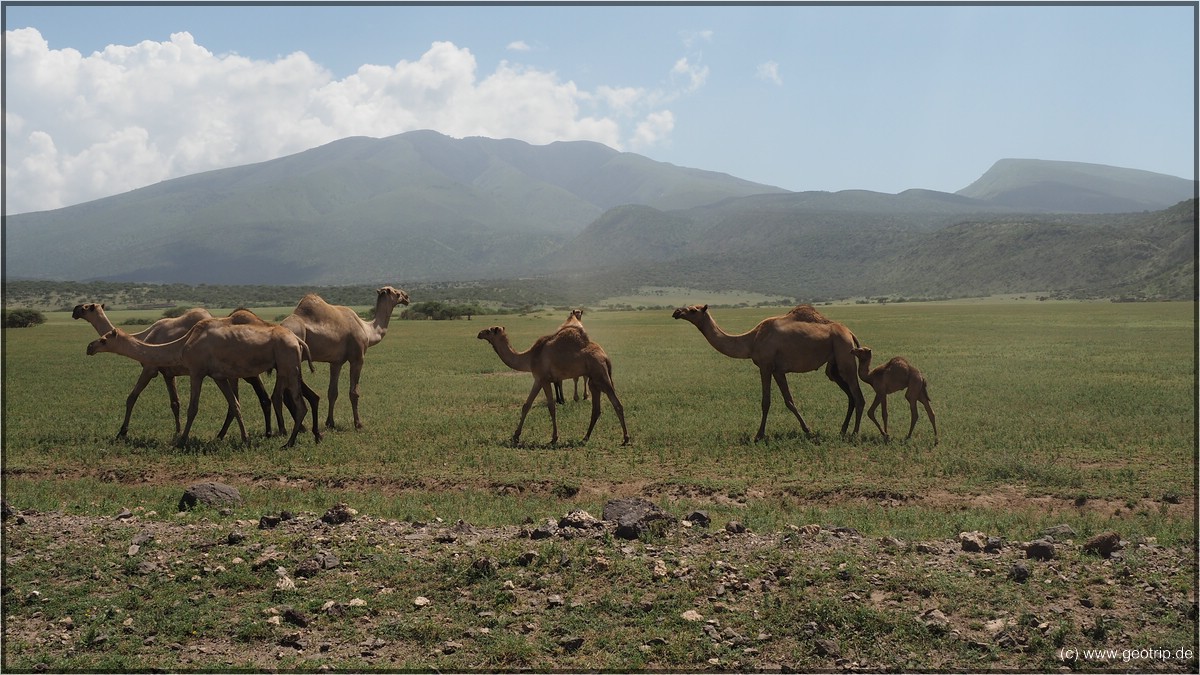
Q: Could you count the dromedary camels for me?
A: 7